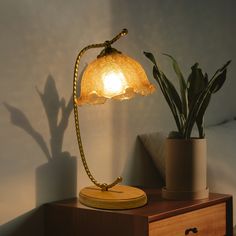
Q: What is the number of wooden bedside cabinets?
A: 1